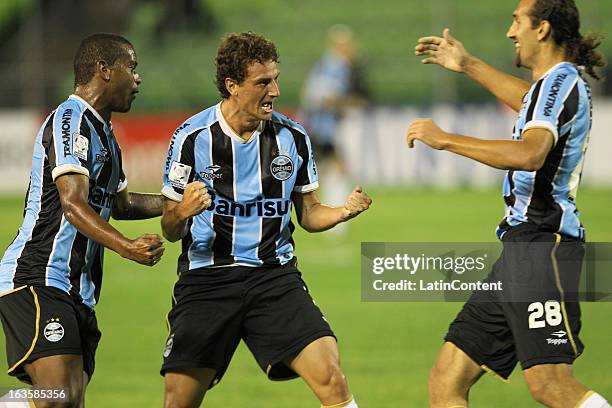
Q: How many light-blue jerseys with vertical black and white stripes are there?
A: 3